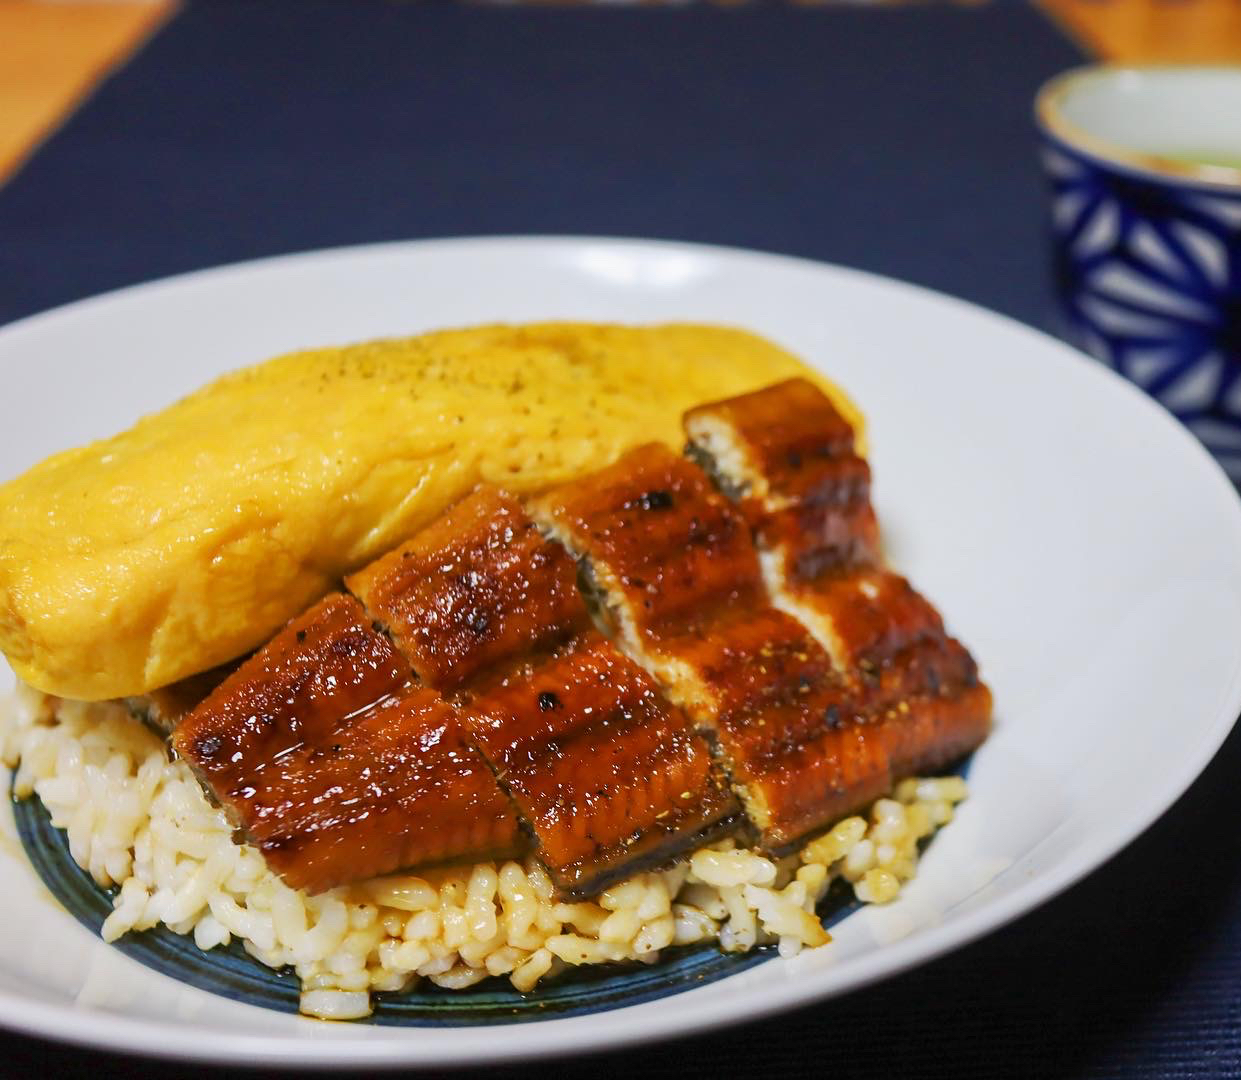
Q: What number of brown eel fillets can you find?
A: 4